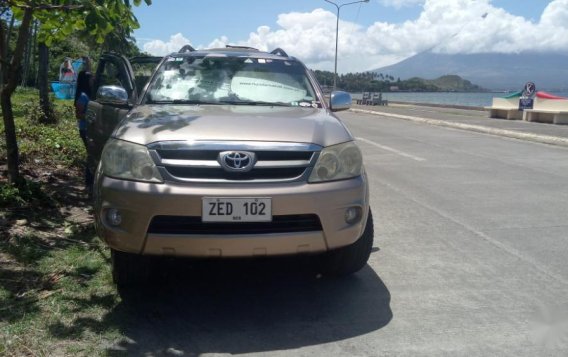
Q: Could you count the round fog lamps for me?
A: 2